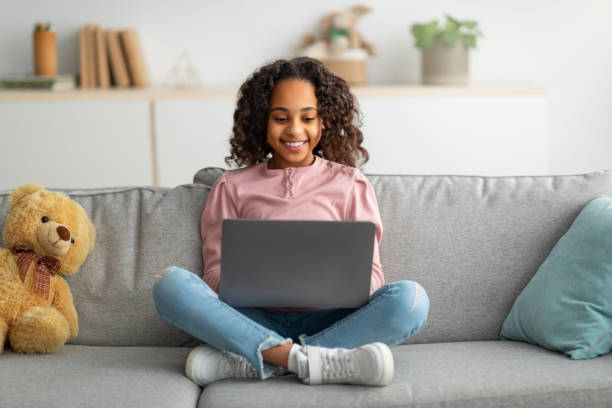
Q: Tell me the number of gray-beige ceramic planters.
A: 1